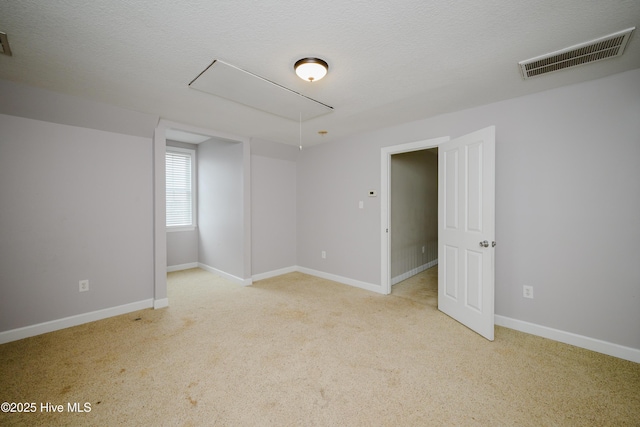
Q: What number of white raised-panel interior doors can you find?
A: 1